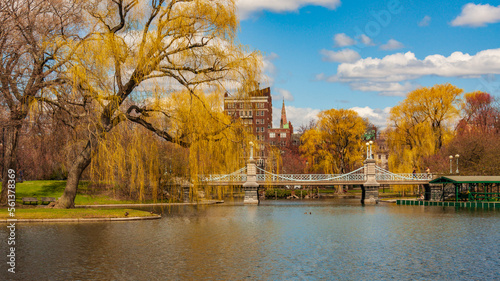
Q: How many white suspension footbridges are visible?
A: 1